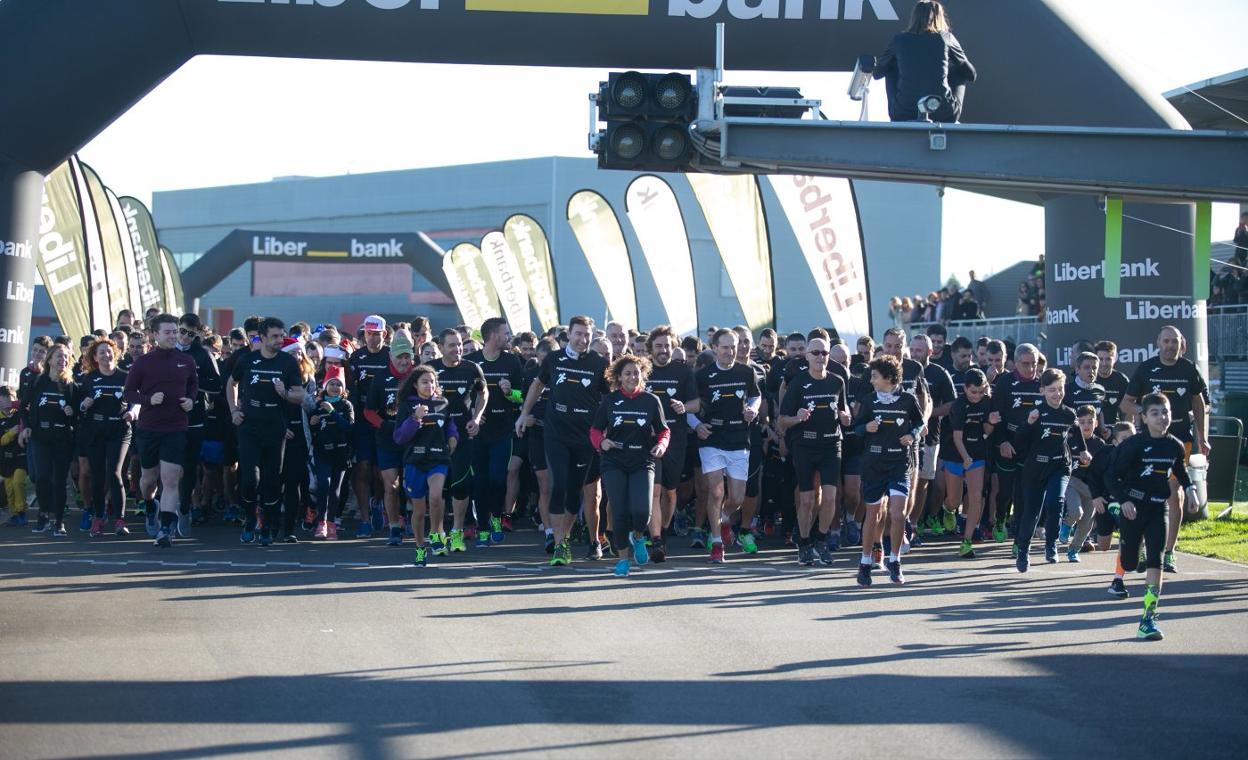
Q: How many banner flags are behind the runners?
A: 15